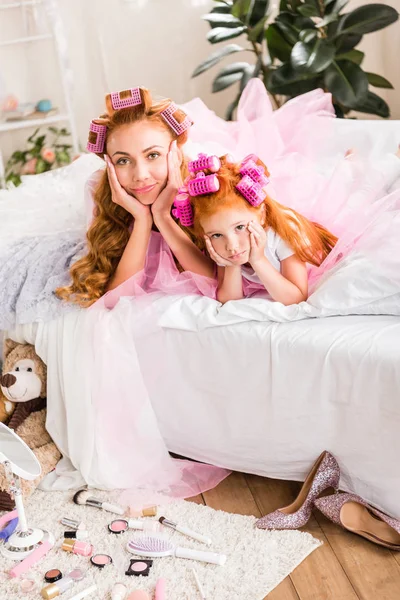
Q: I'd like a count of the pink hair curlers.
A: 8